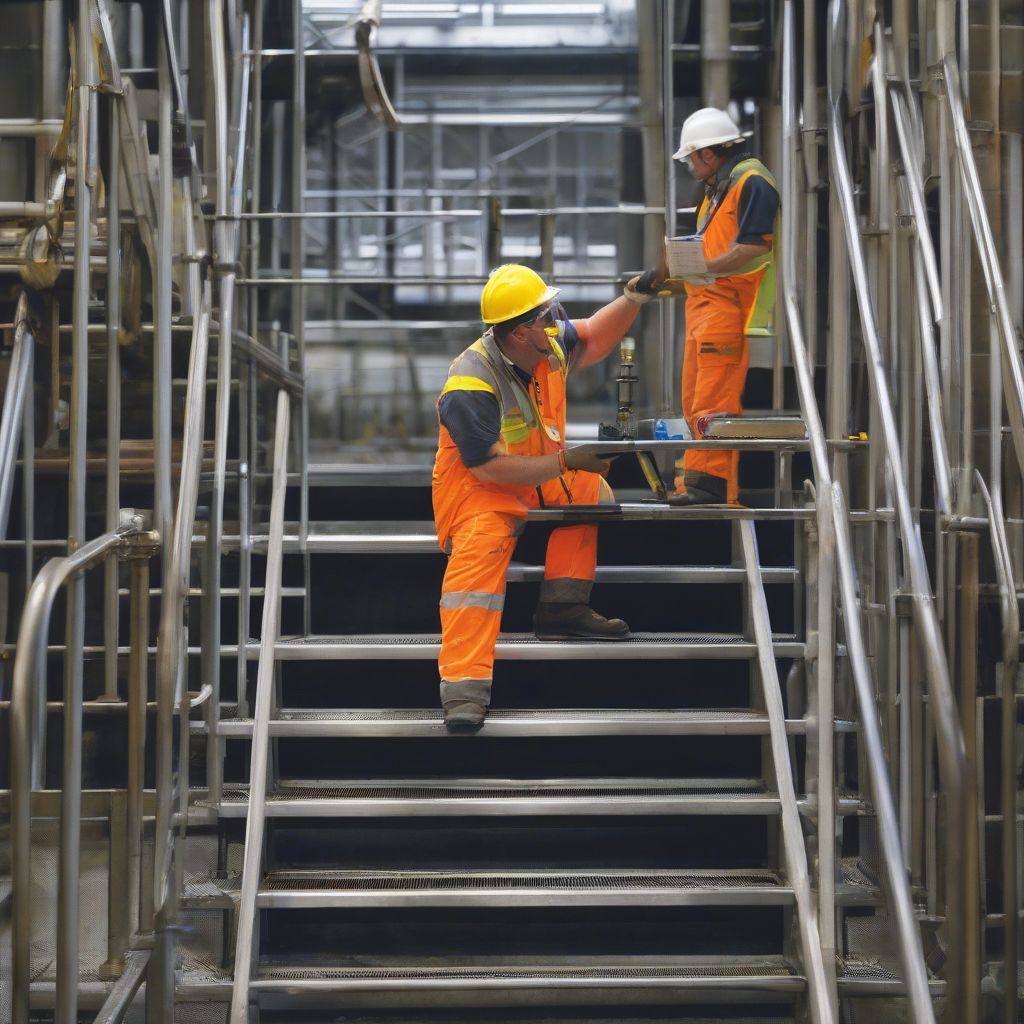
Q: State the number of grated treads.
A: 5